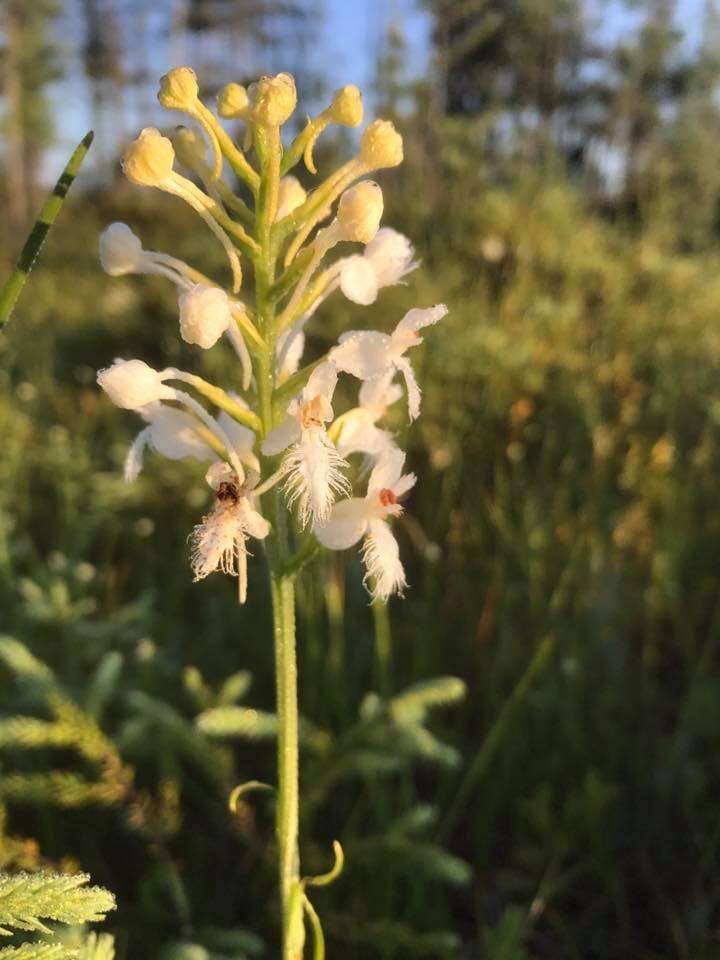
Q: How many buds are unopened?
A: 12